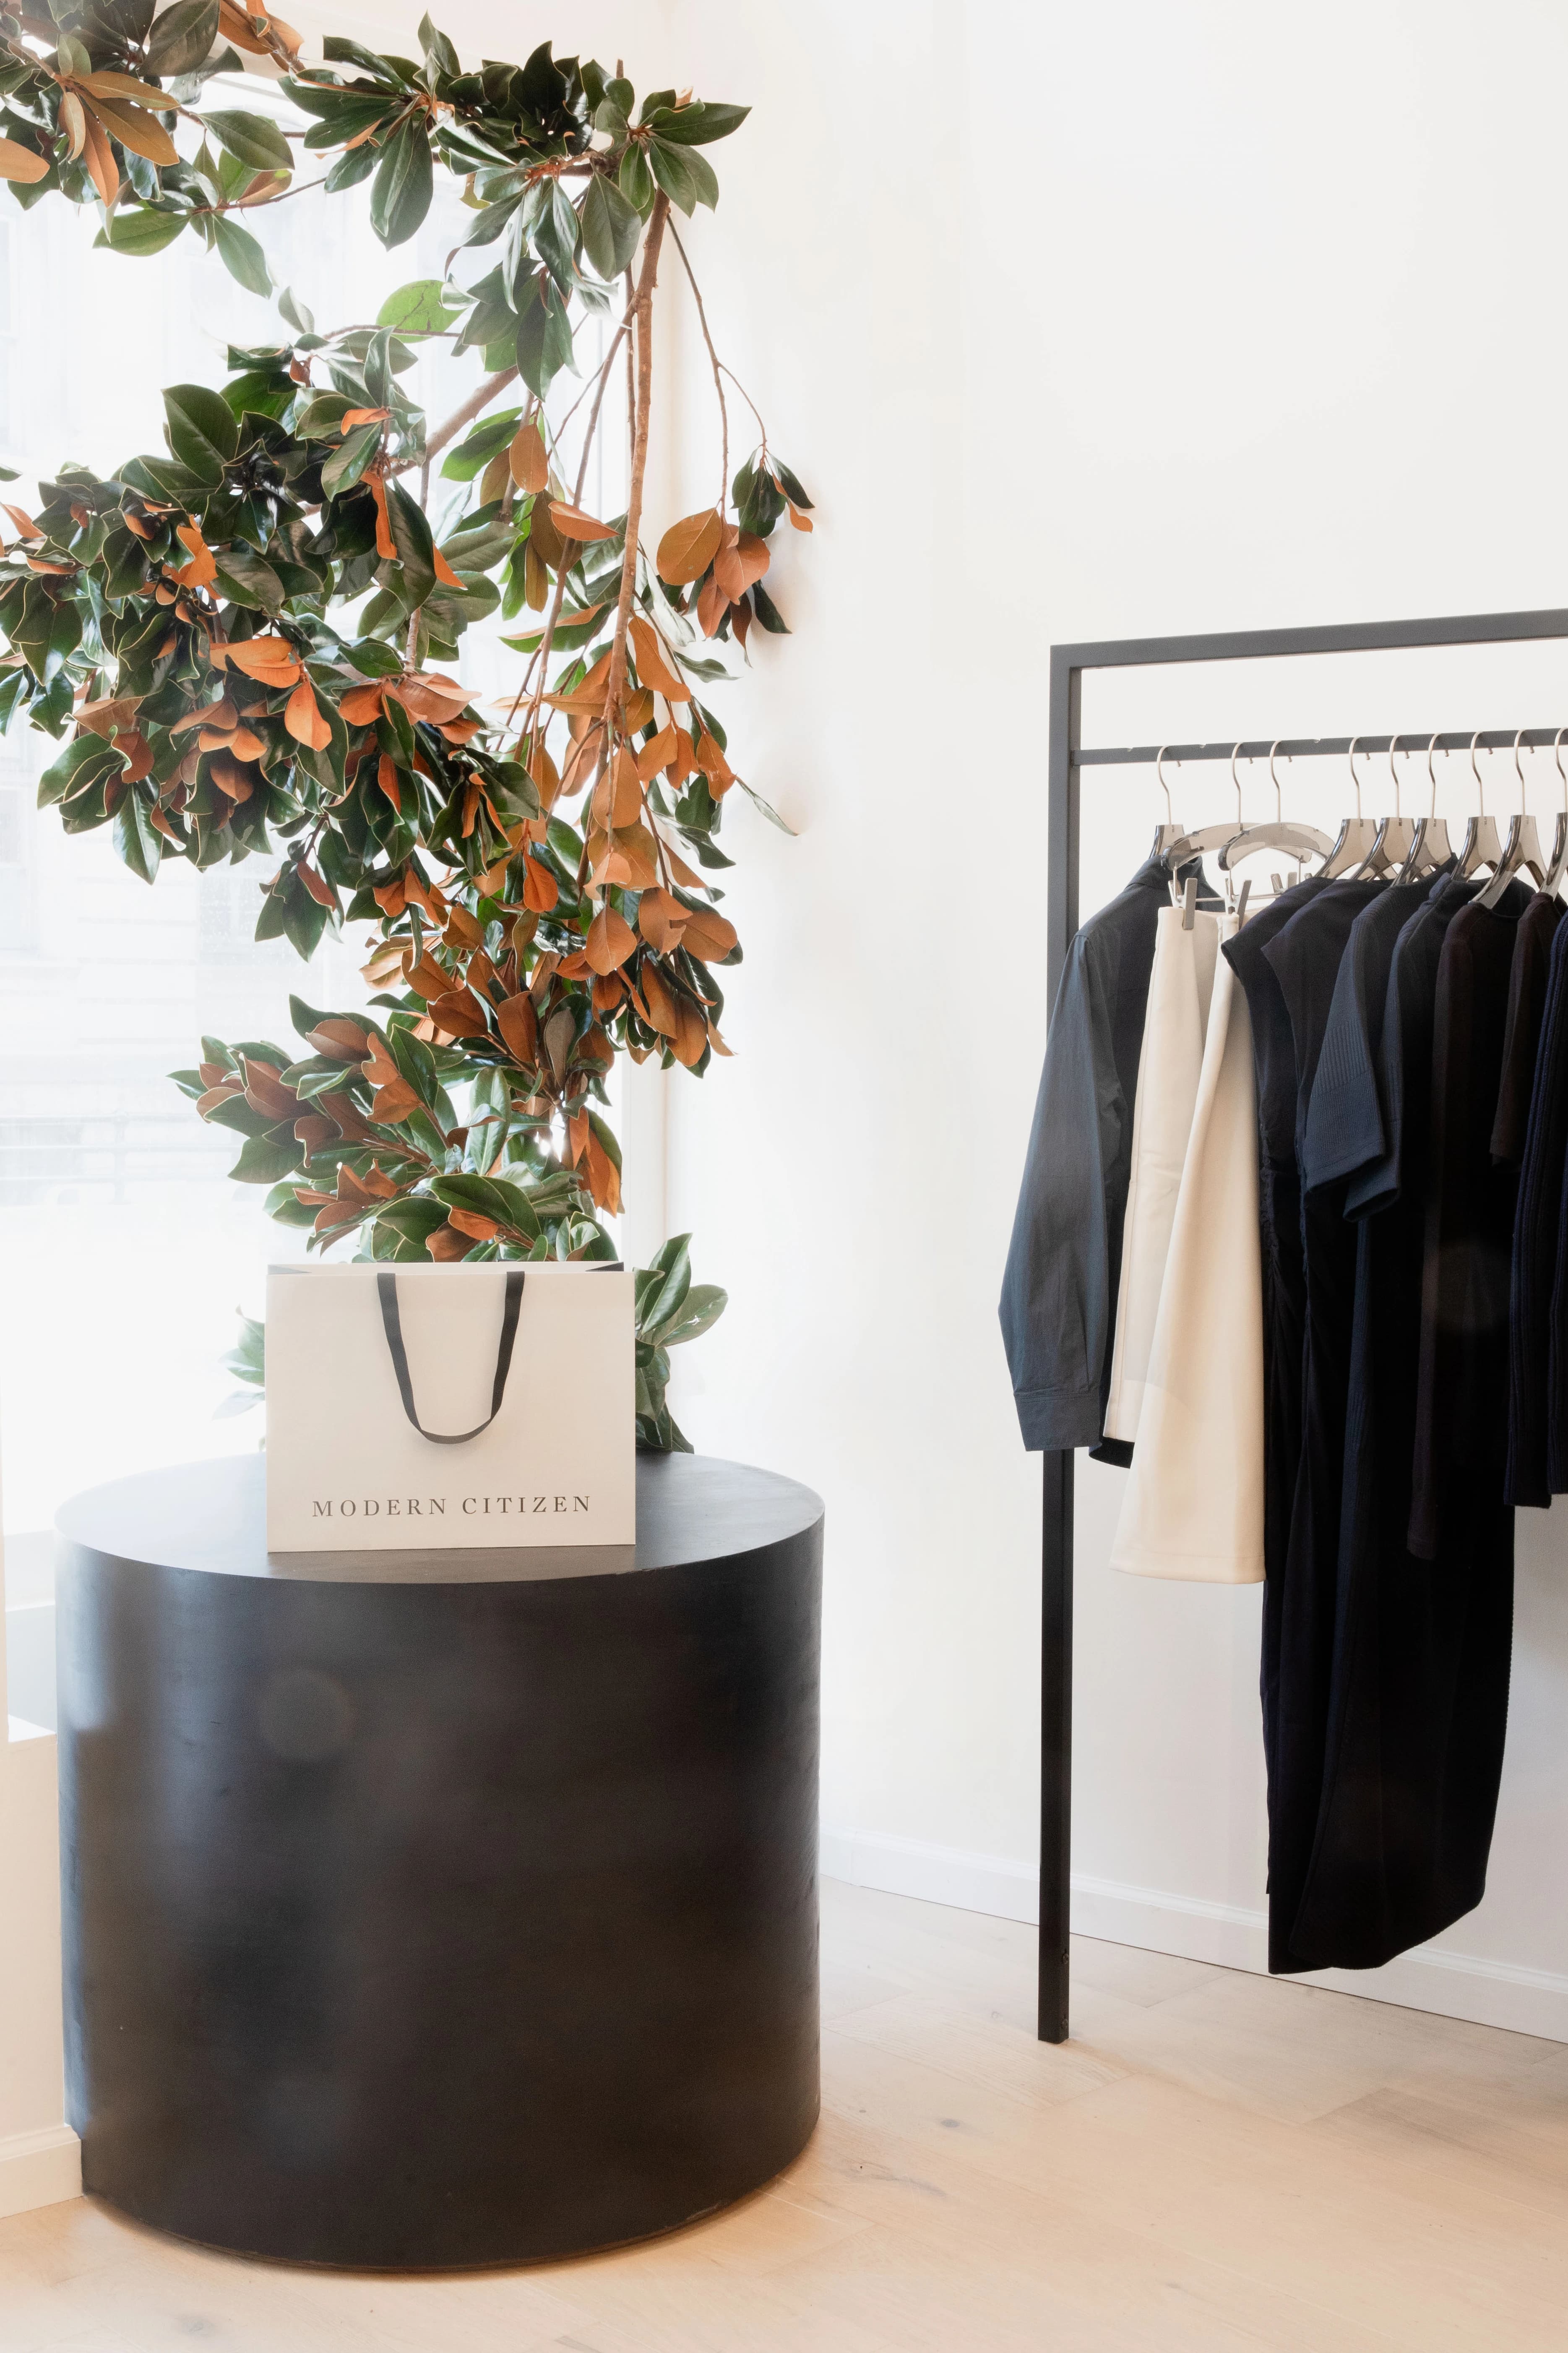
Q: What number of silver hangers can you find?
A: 9